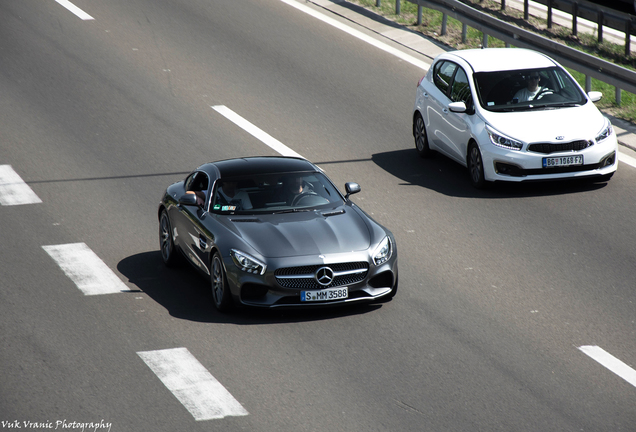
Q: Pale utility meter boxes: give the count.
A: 0